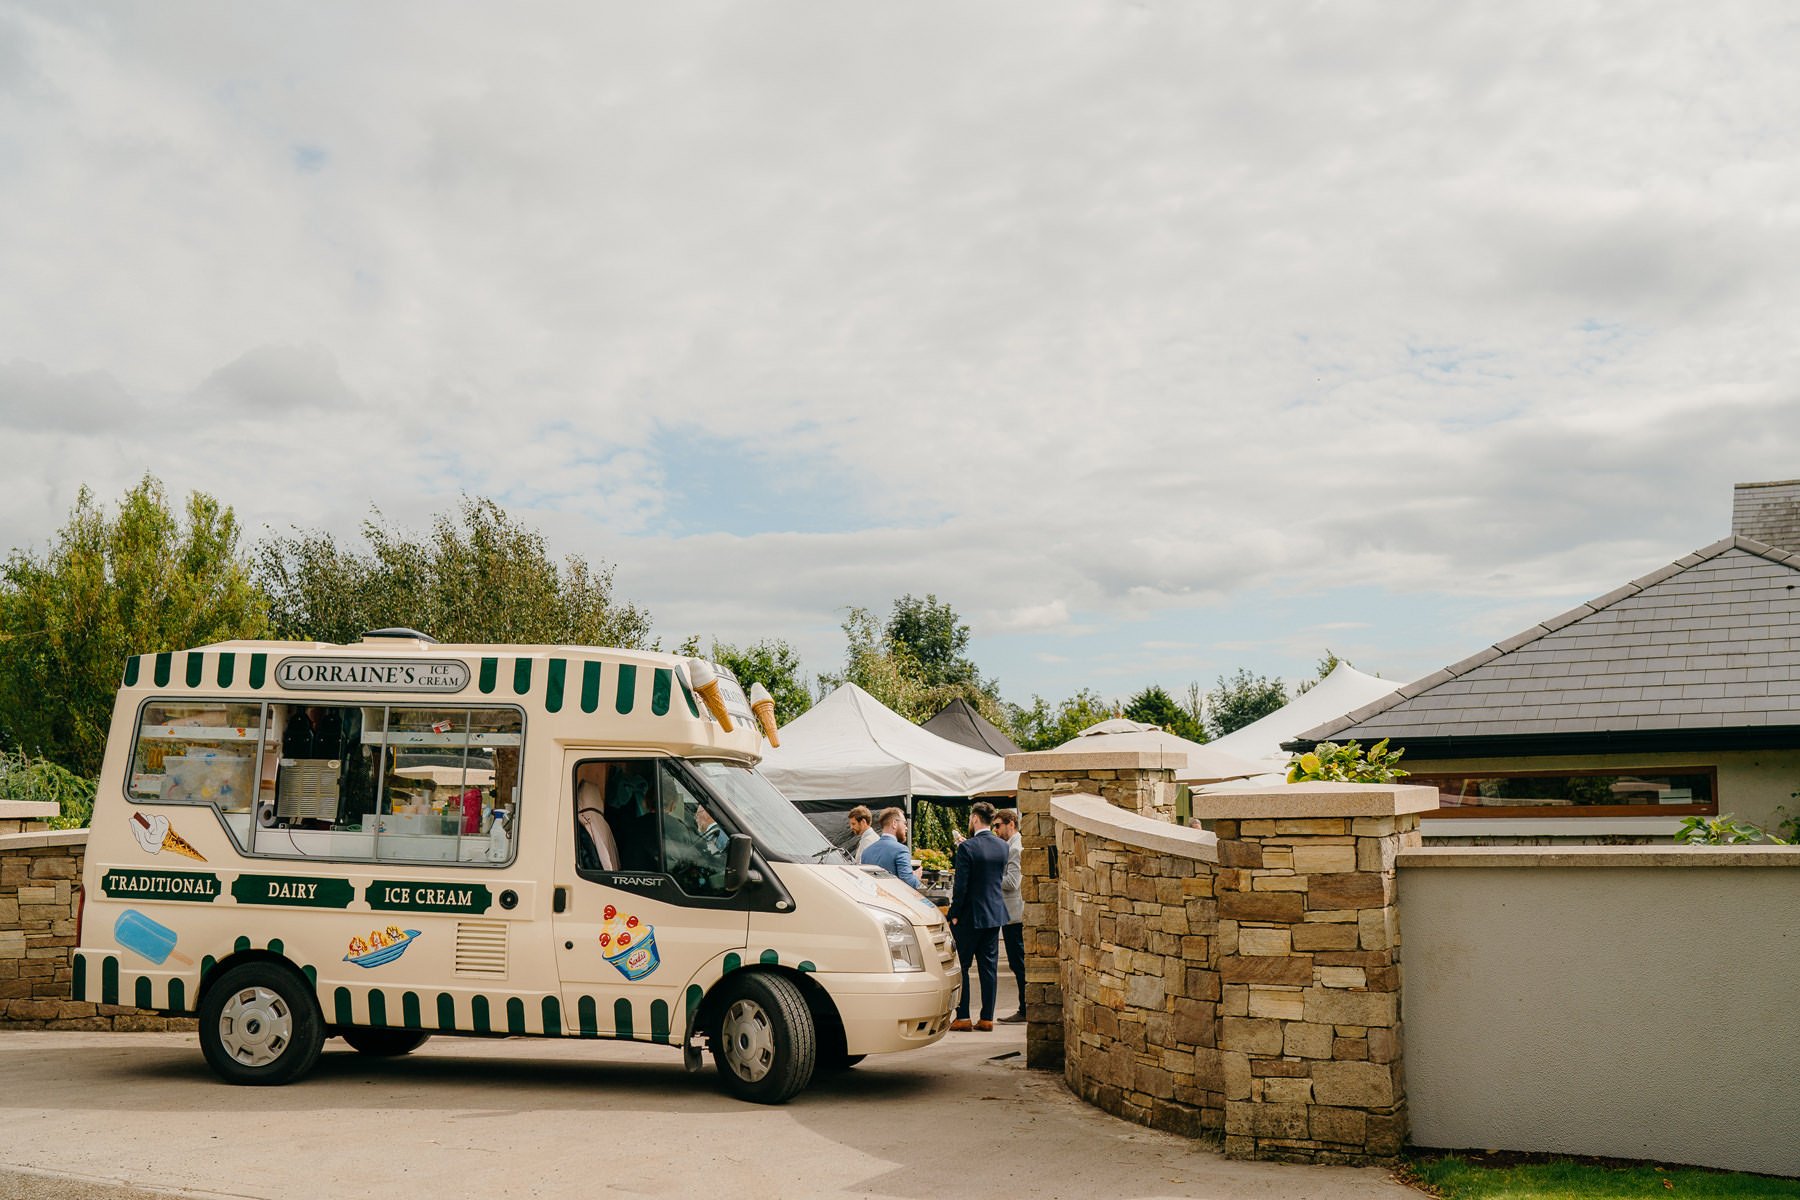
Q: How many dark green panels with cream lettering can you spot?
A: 3